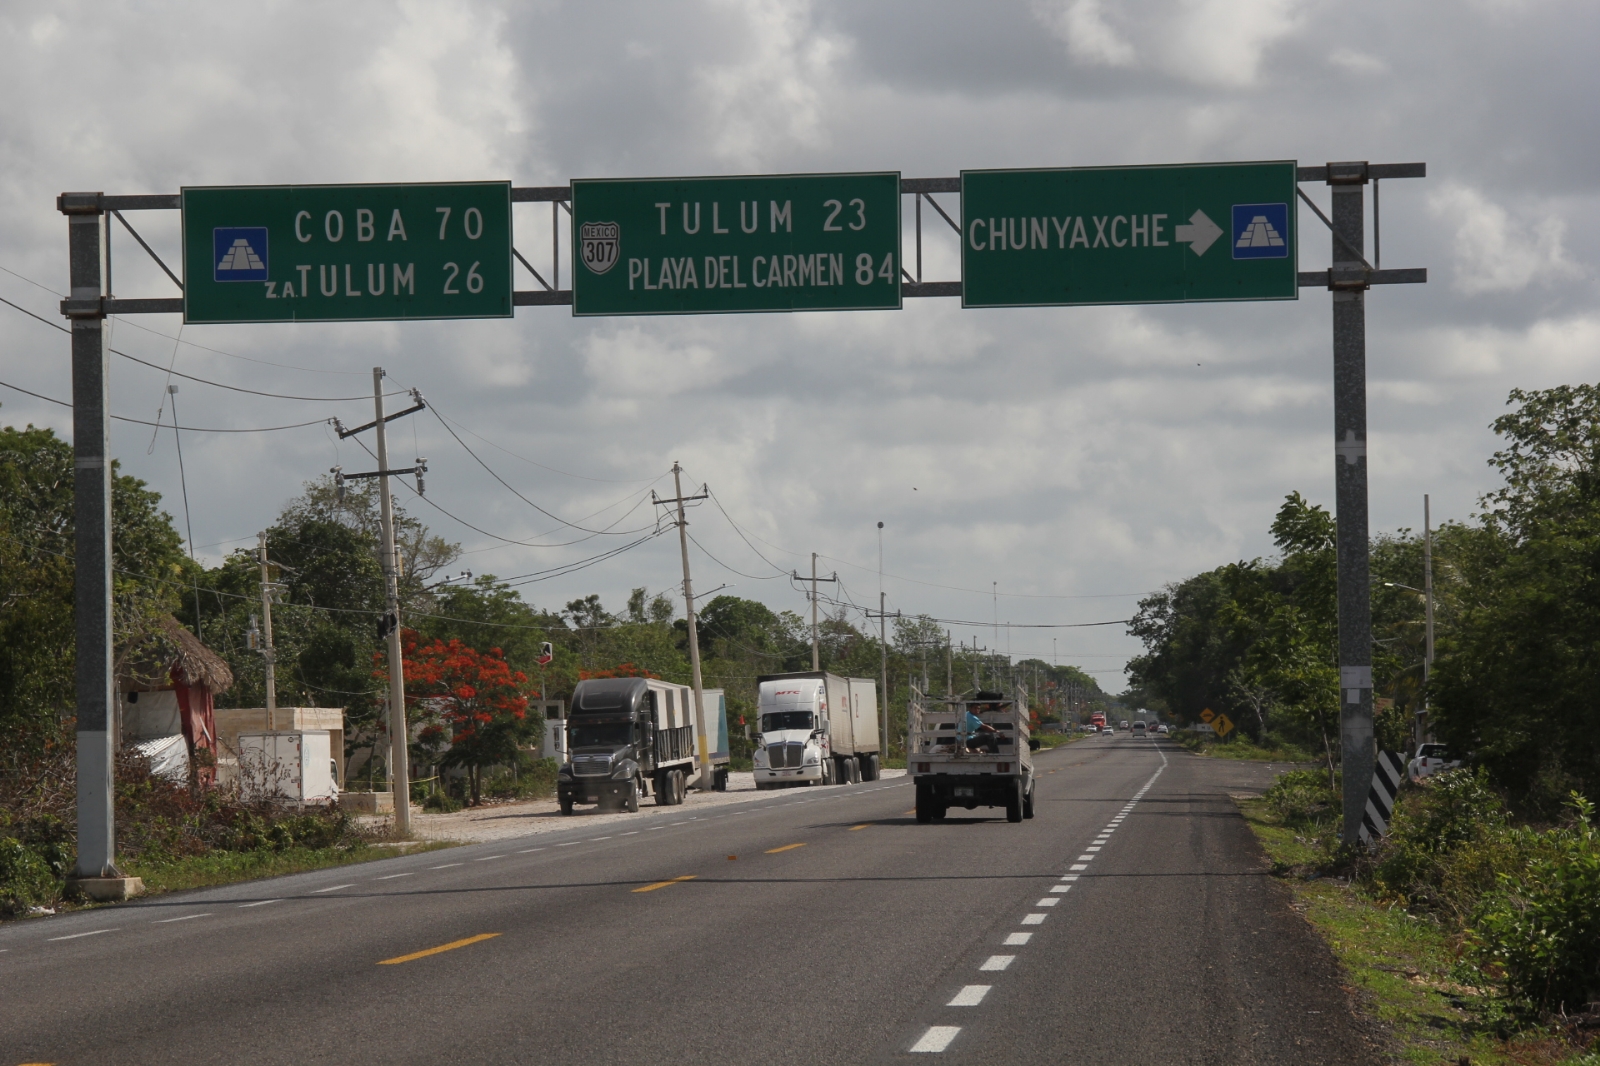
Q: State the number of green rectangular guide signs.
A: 3